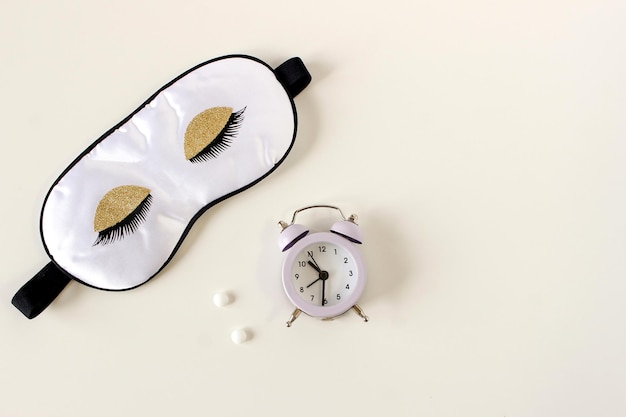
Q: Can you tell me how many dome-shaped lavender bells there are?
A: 2